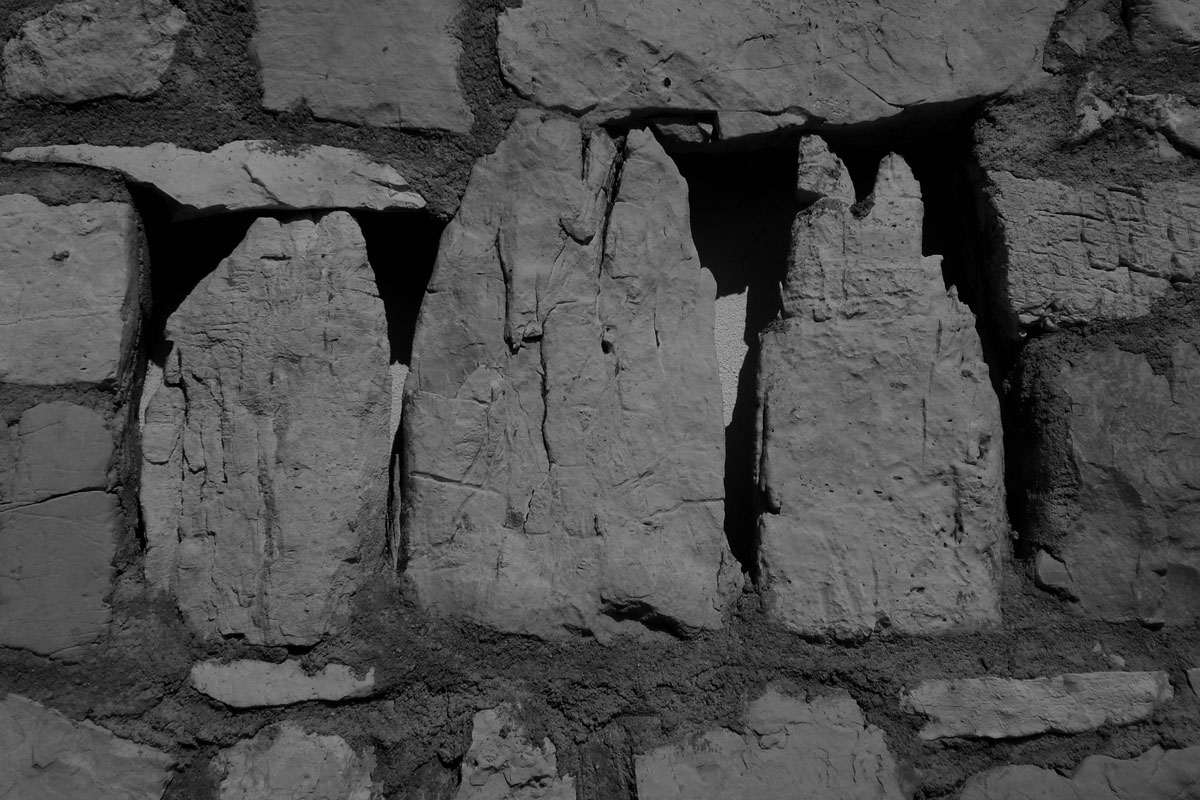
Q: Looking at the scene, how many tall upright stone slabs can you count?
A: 3